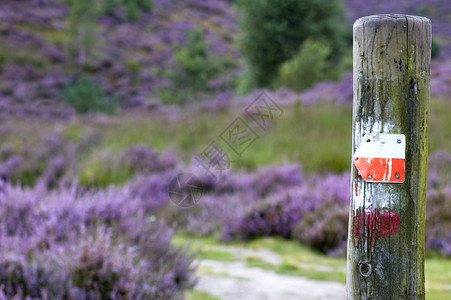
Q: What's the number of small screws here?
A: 5